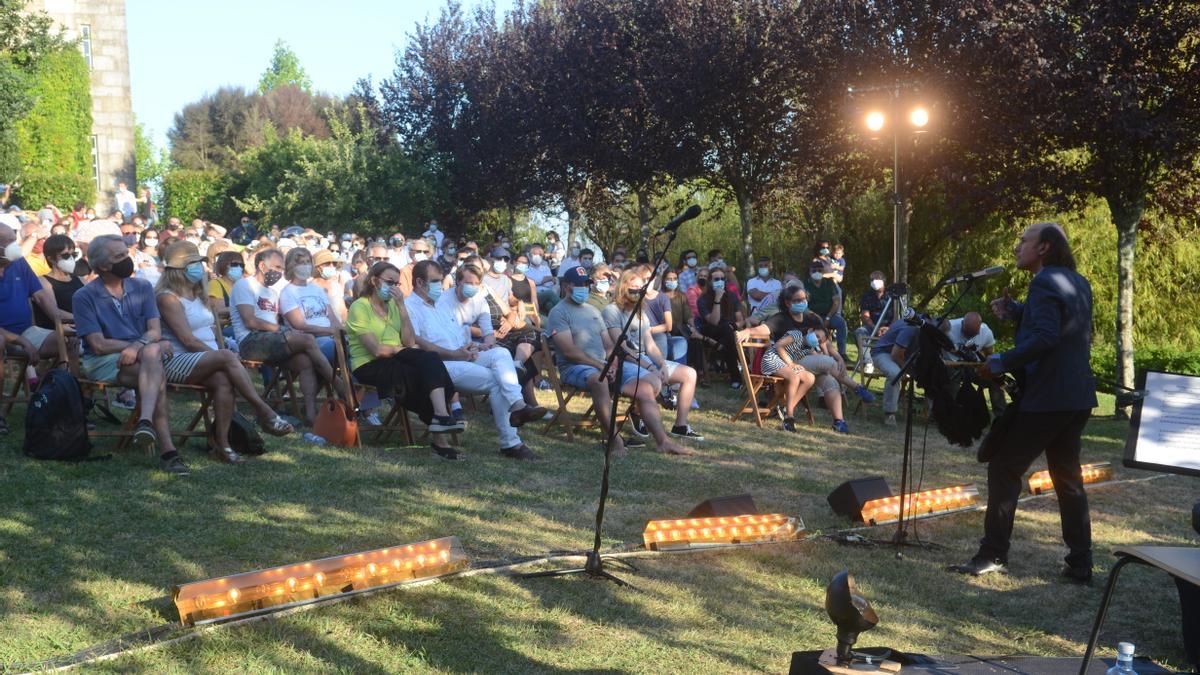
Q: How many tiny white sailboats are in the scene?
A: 0